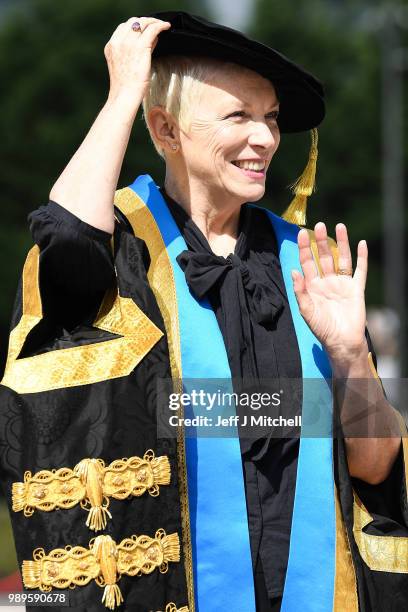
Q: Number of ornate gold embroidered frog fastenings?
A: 2